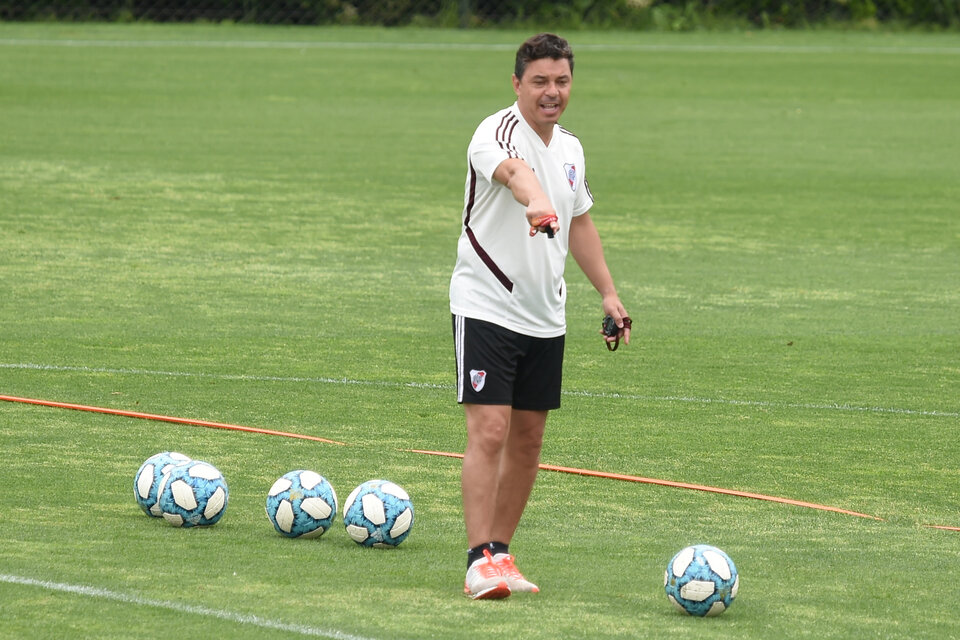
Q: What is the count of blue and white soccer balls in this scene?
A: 5